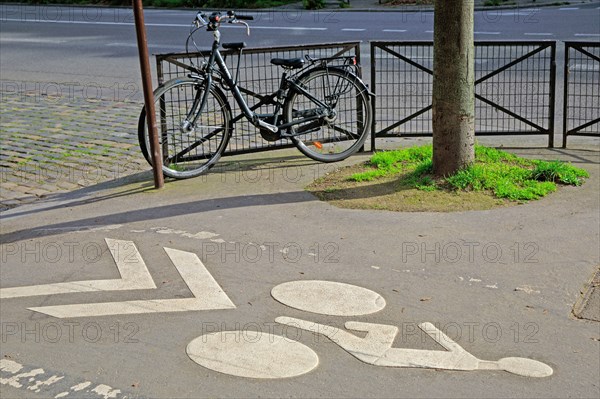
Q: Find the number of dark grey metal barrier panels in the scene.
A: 3